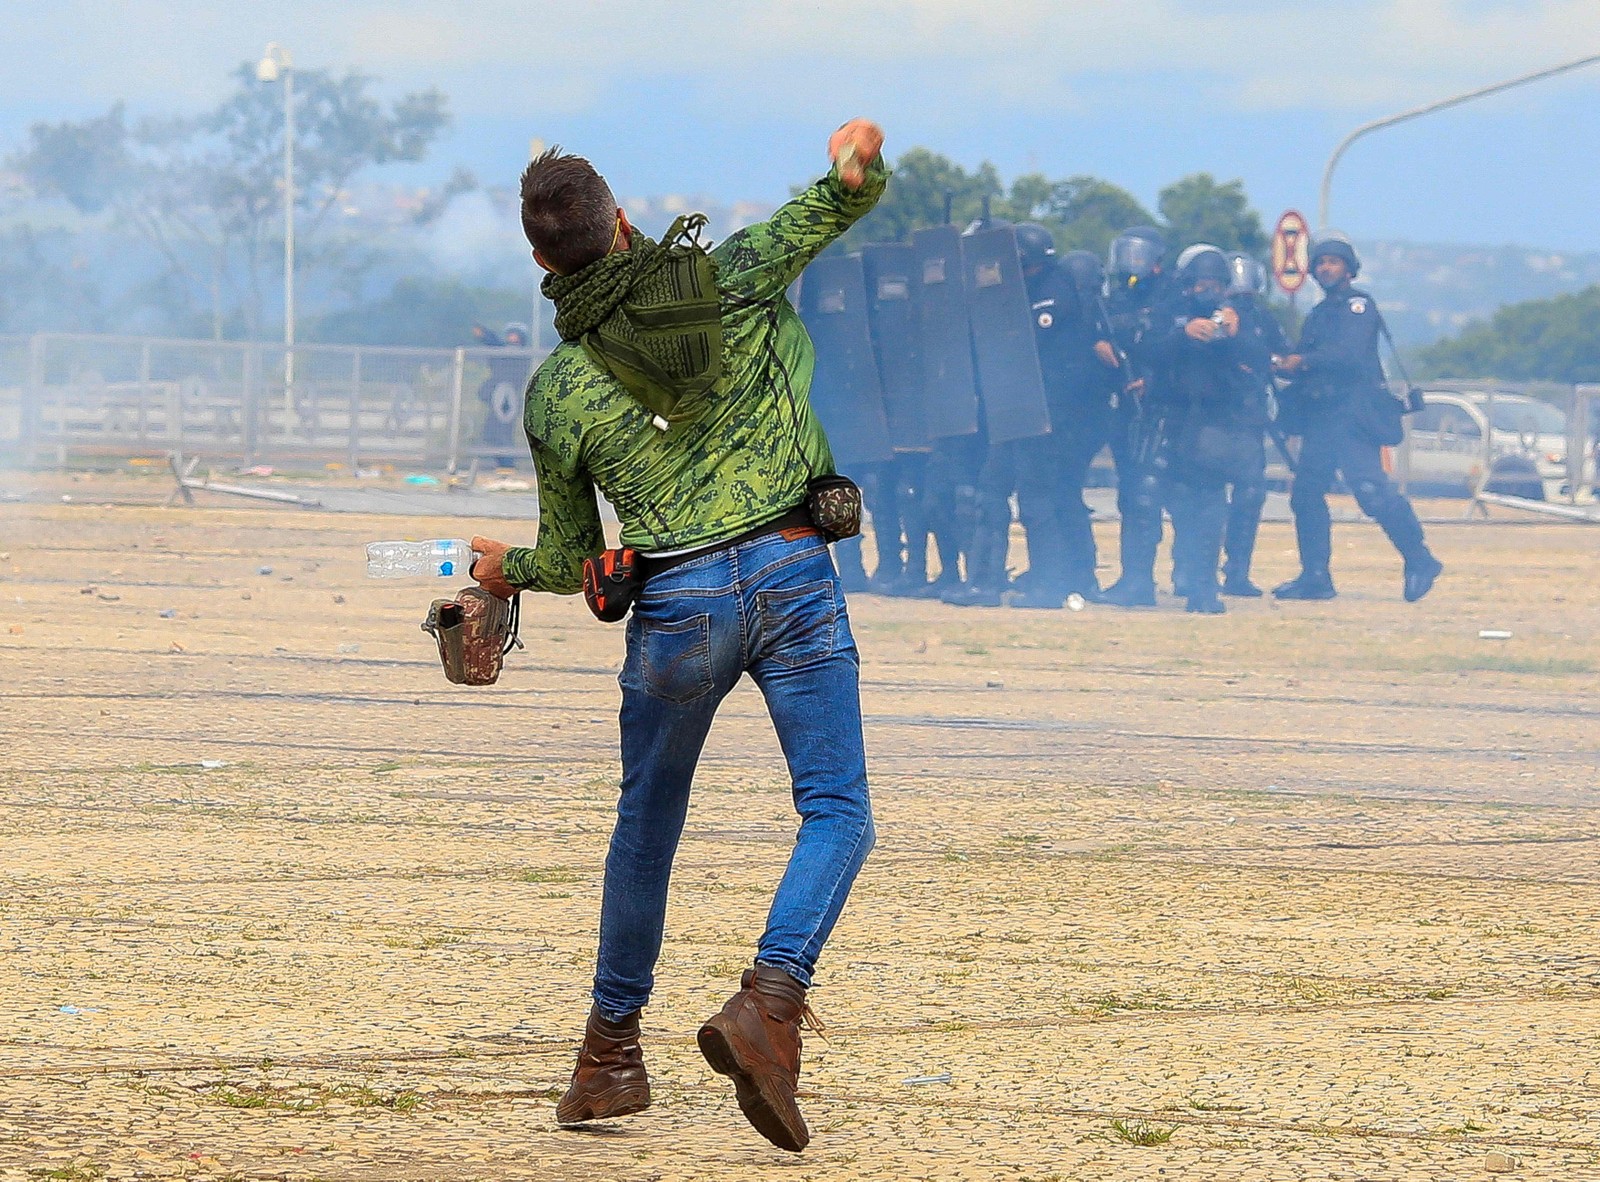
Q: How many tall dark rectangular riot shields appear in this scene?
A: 4